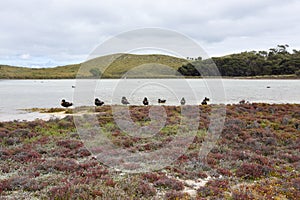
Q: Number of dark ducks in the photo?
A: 7